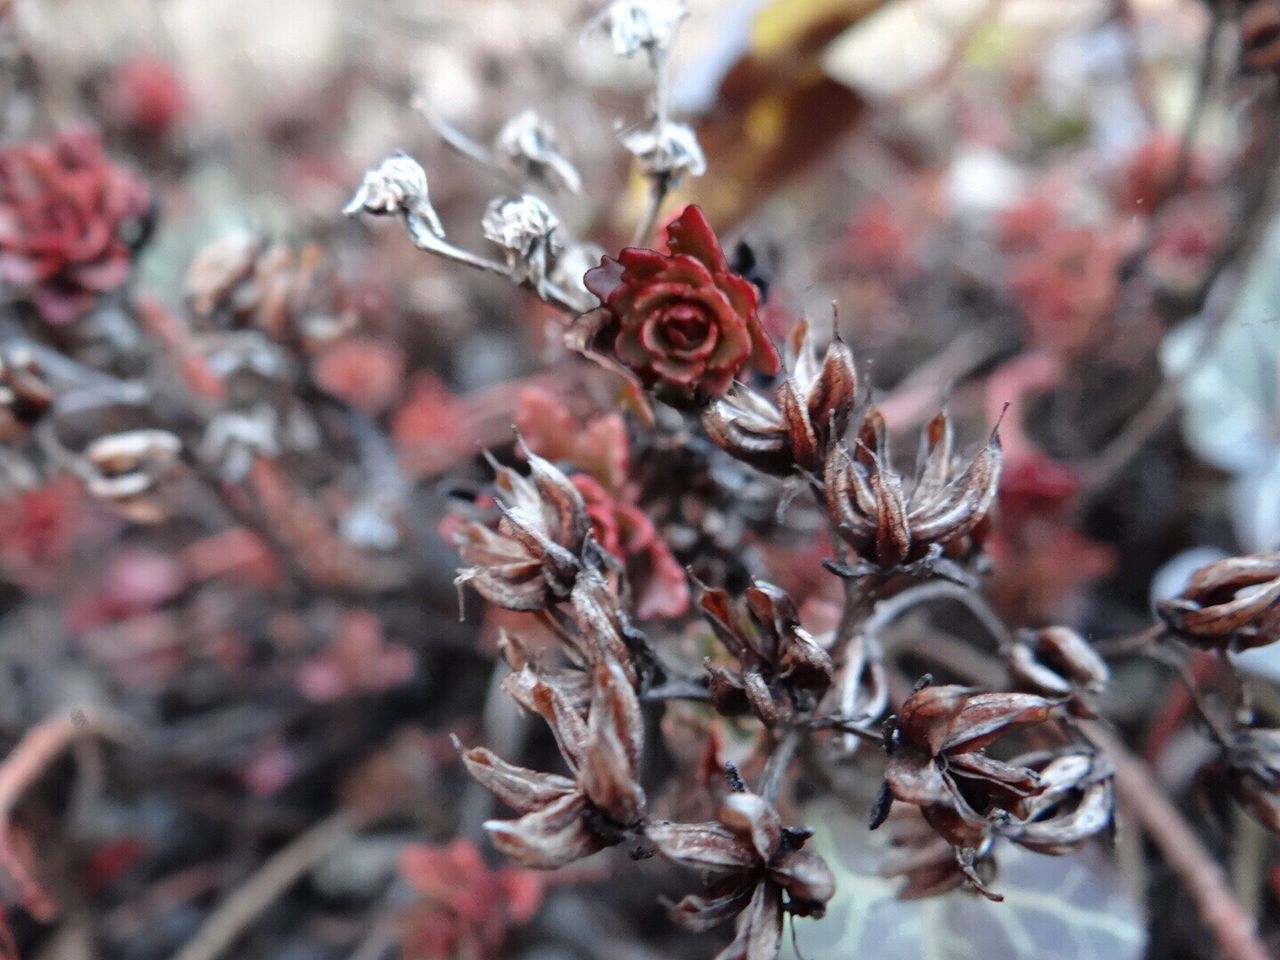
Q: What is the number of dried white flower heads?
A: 5